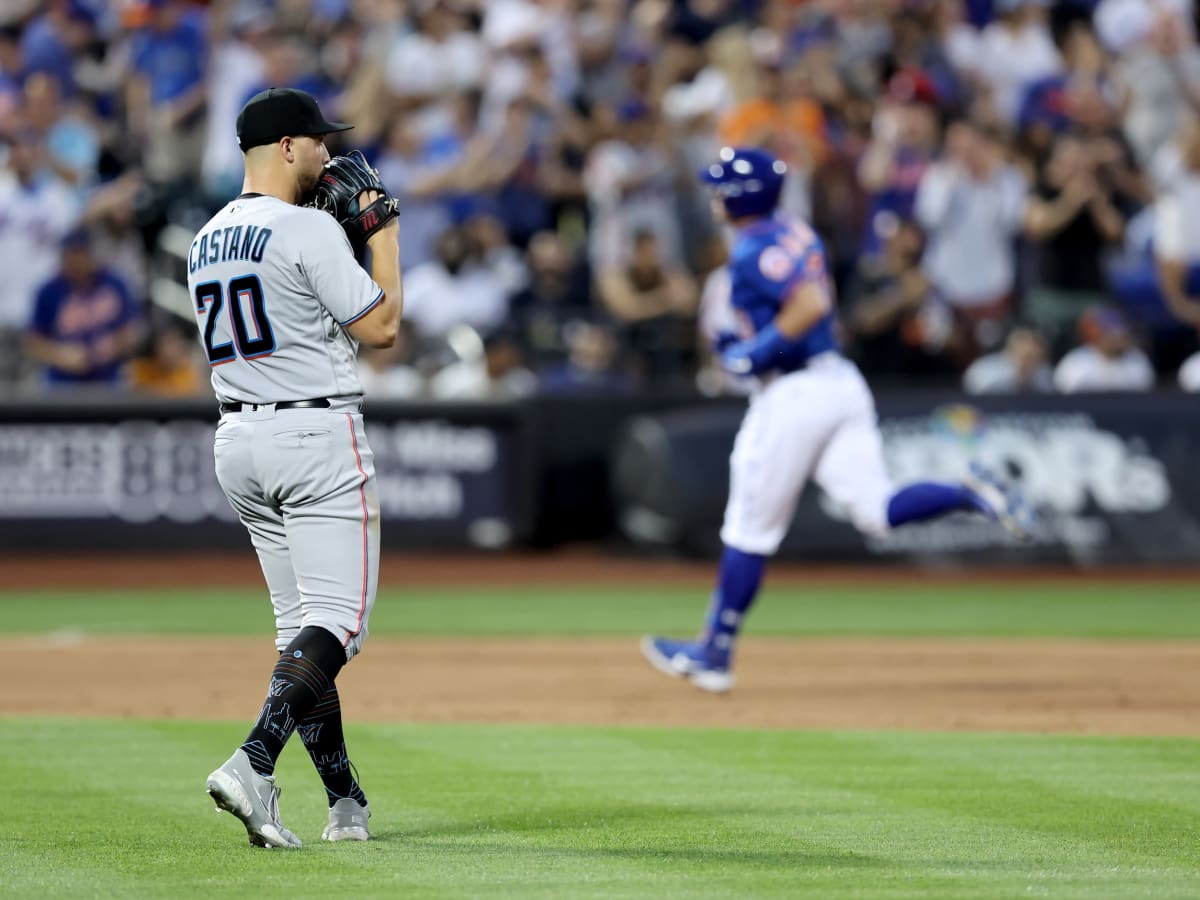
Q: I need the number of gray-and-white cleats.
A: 2